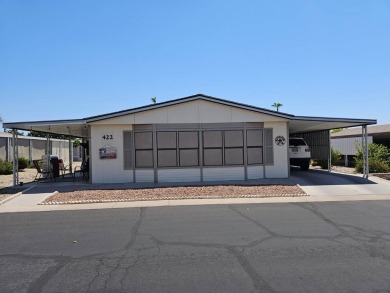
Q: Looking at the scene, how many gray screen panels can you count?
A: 12